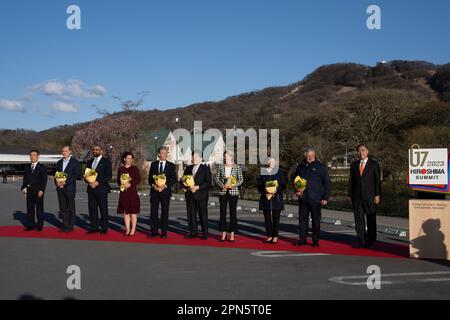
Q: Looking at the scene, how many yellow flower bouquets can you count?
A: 8